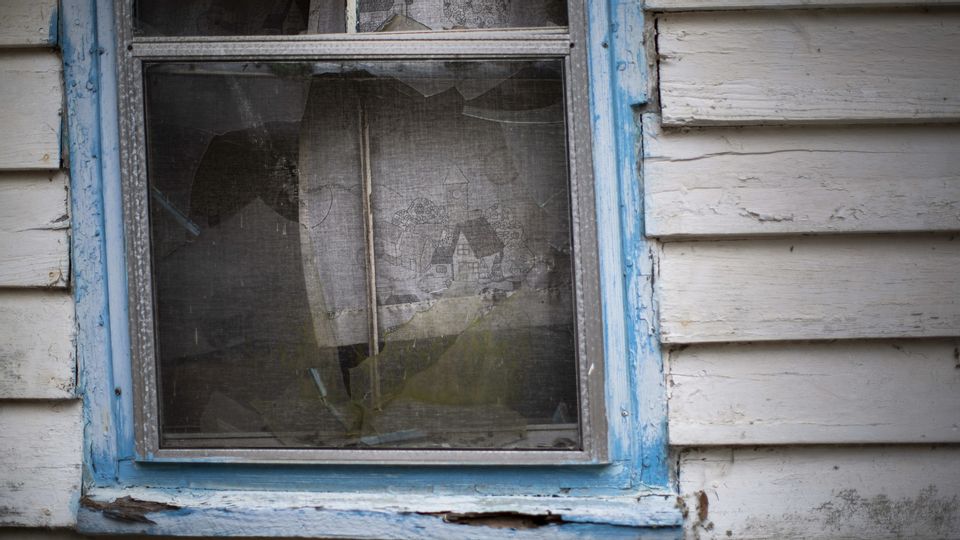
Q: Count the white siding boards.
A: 11